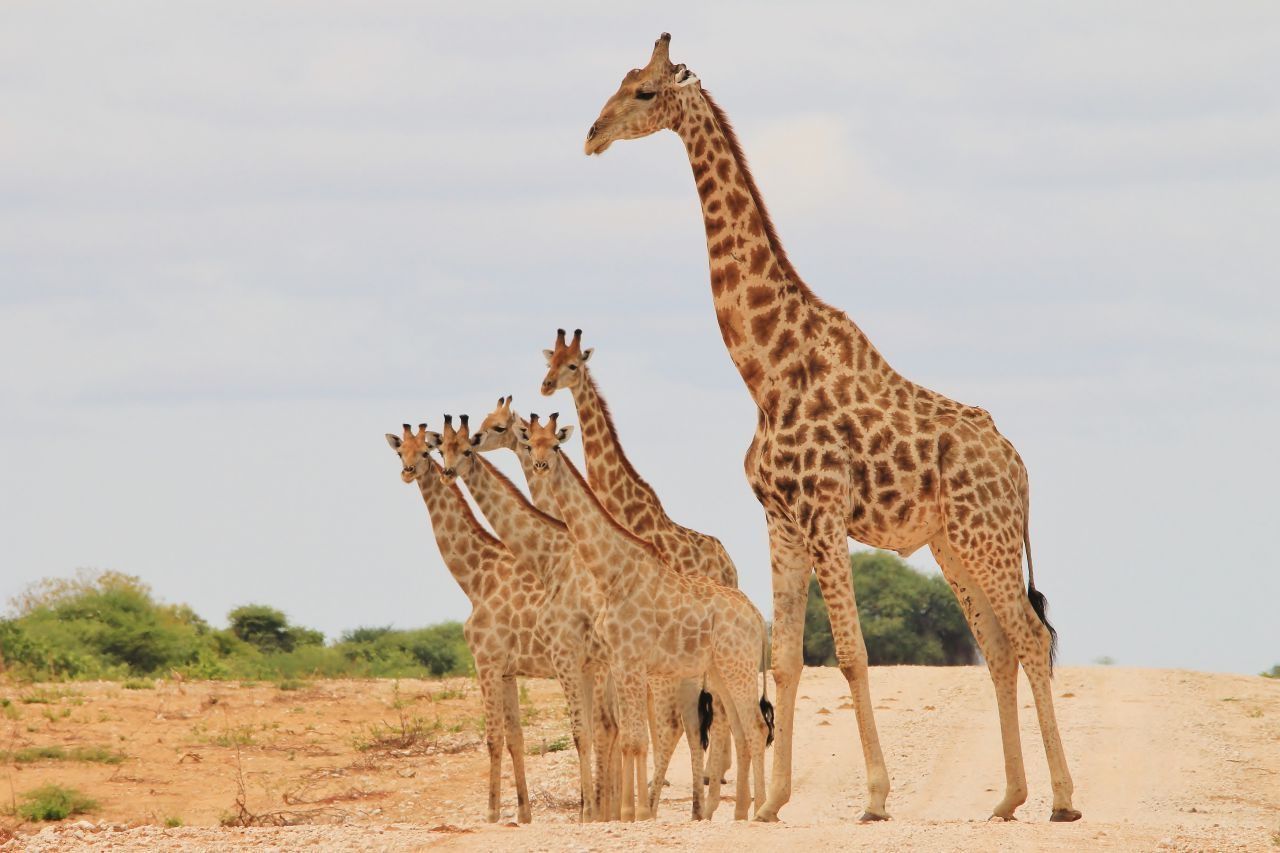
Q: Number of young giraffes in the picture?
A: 5